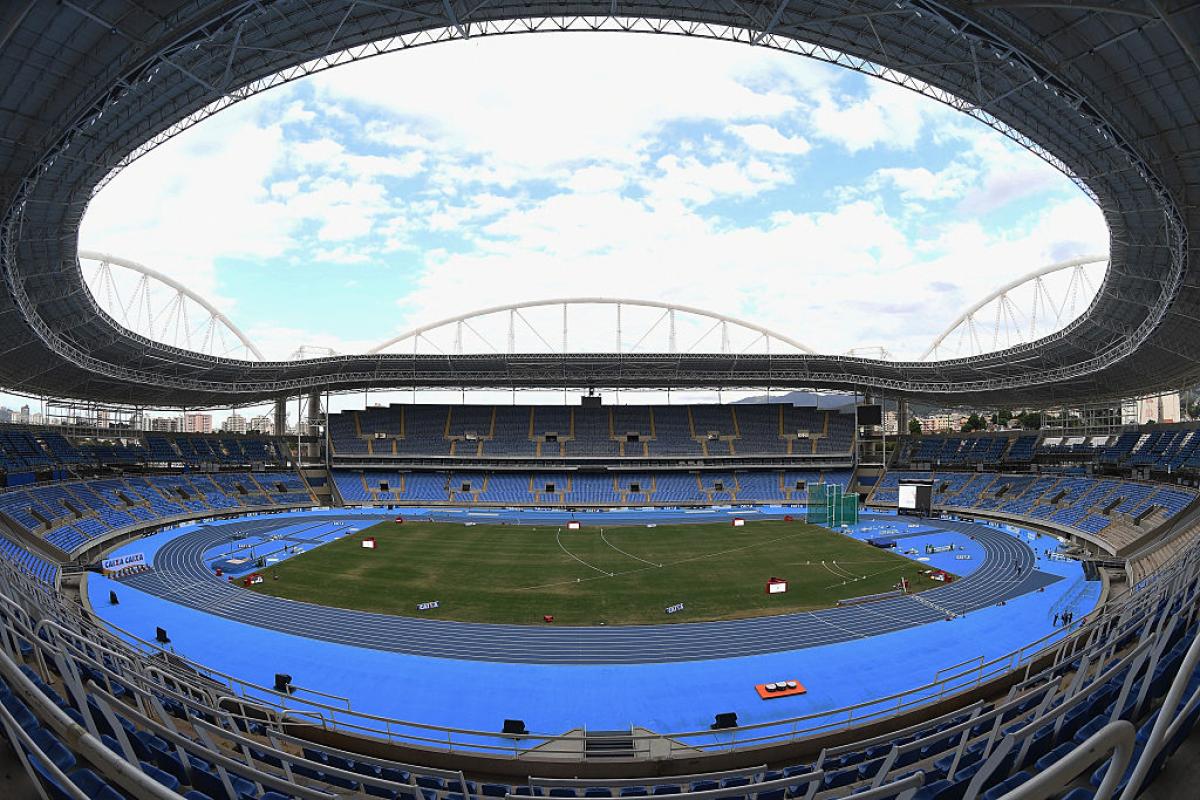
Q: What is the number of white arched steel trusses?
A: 3